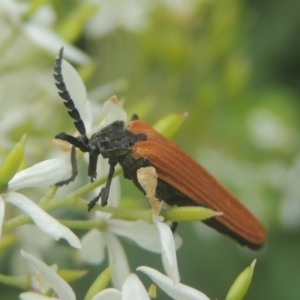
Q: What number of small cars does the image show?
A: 0